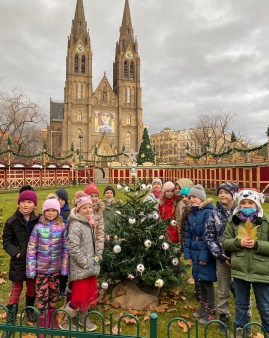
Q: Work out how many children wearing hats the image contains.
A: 12